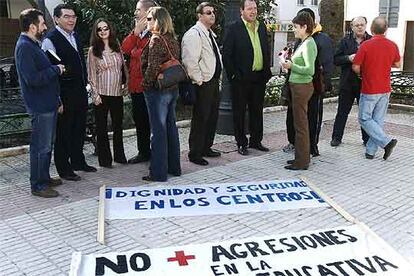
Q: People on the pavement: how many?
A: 11